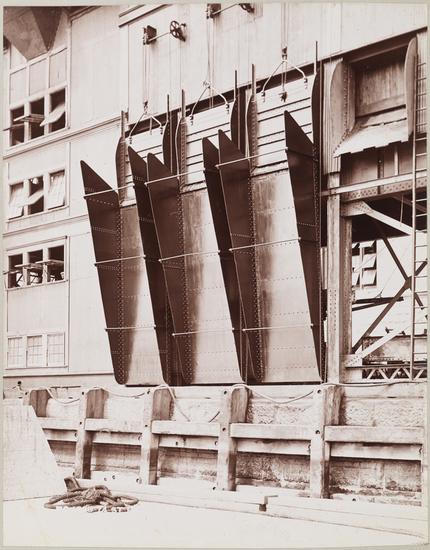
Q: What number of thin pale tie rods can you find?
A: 9